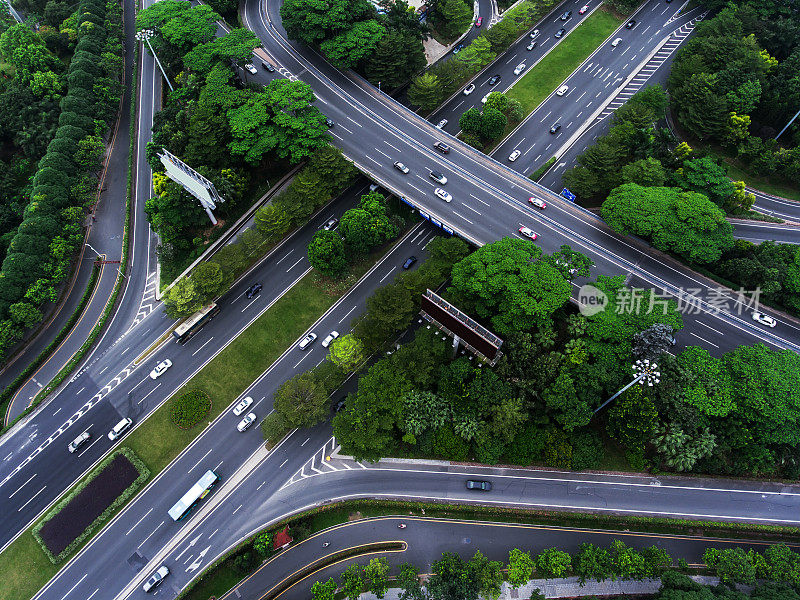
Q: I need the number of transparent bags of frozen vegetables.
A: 0